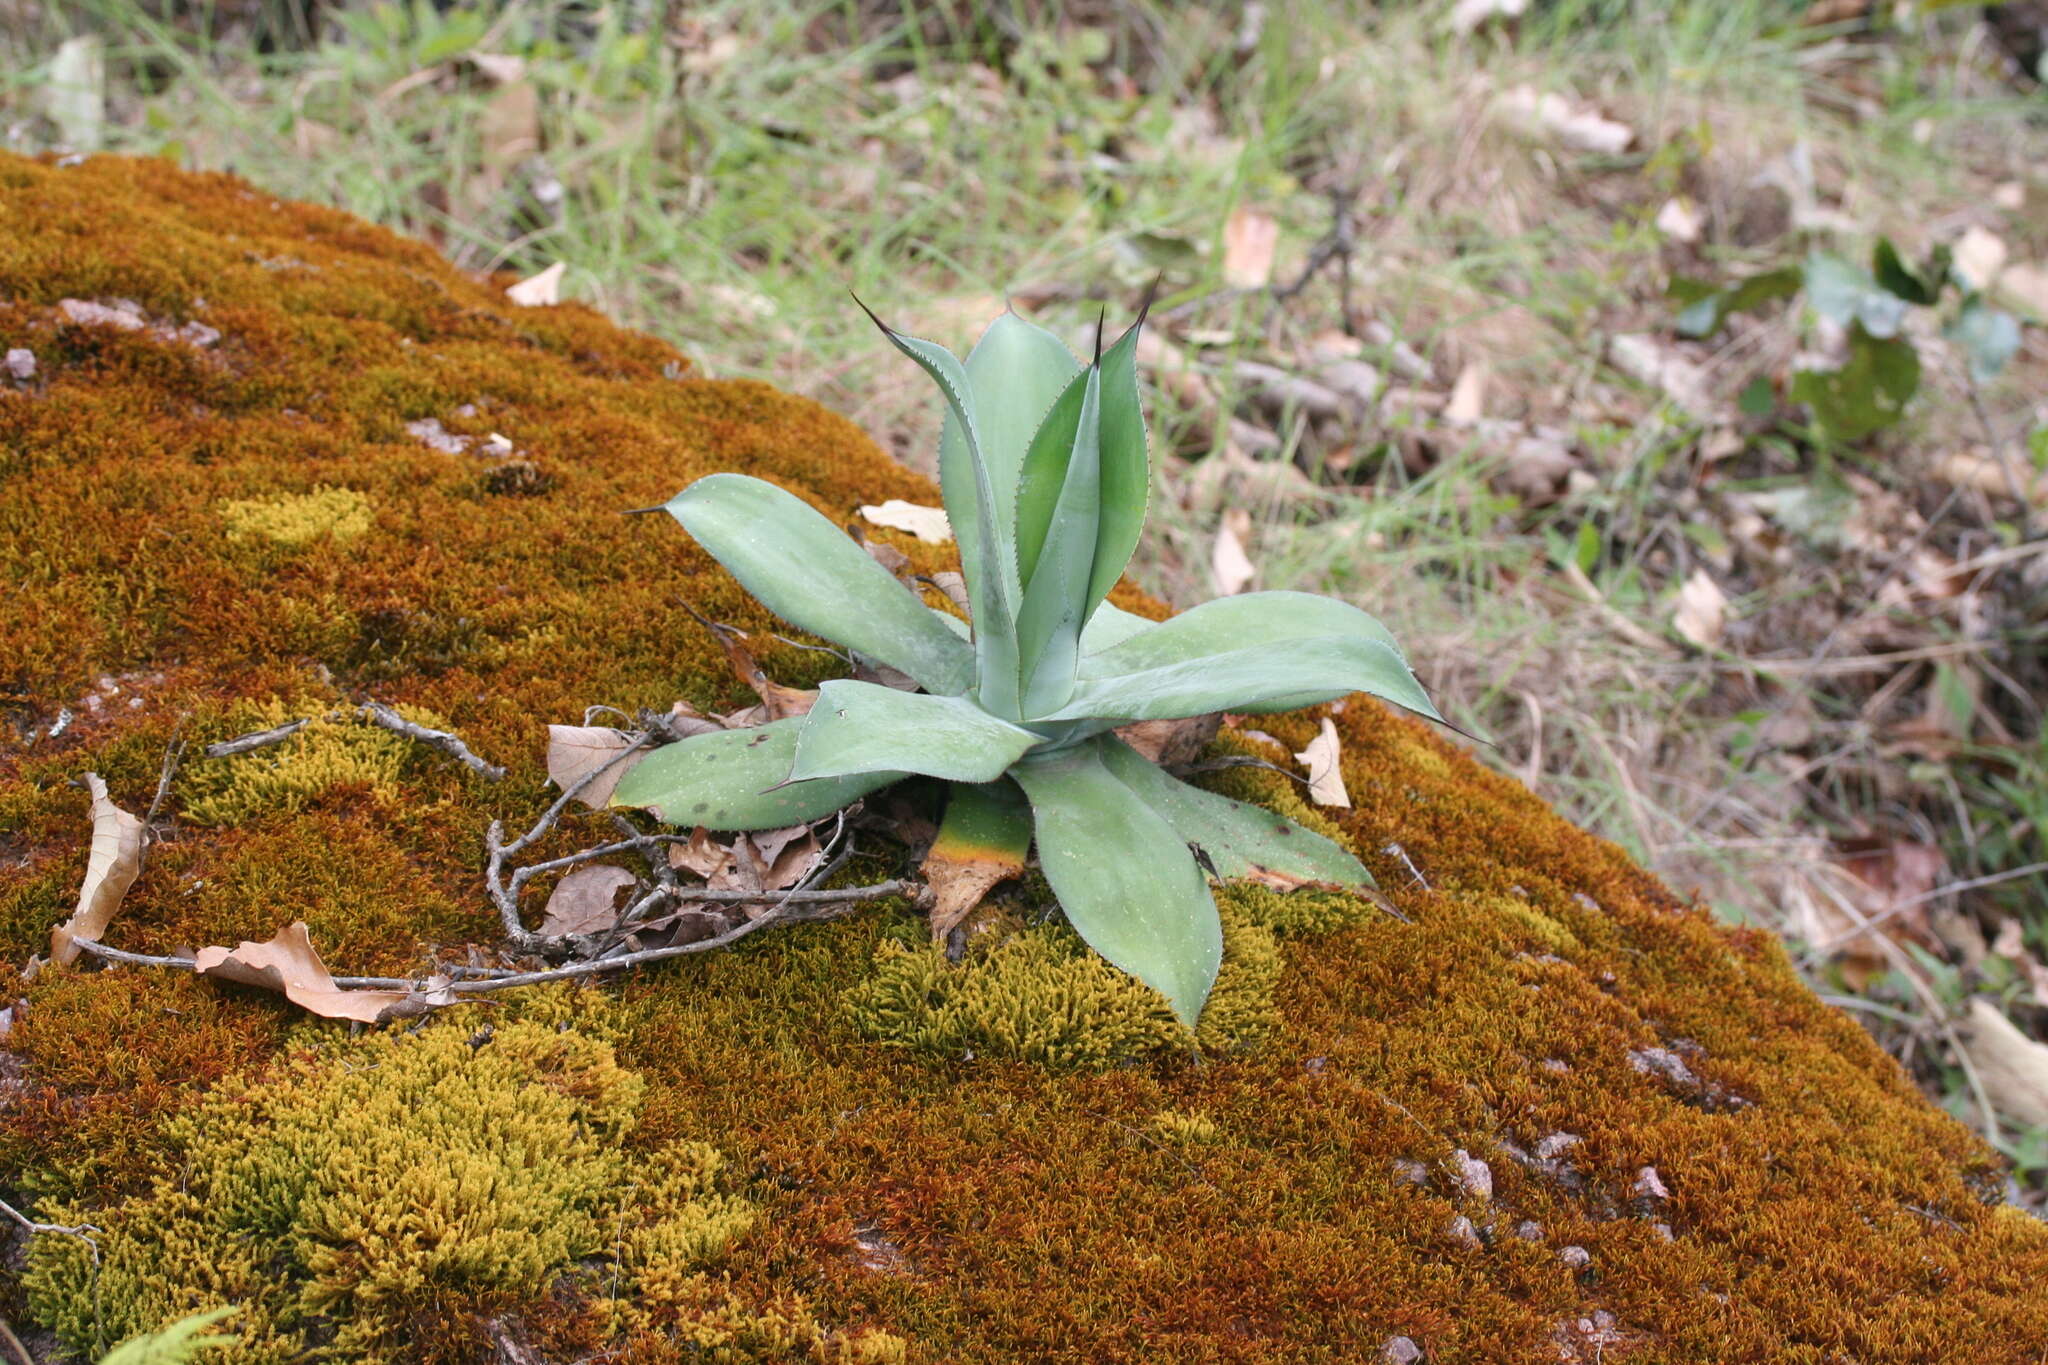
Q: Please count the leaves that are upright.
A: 4